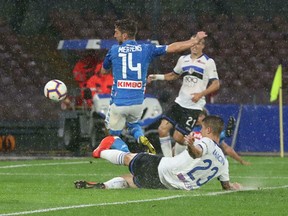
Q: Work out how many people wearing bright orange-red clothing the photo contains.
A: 2